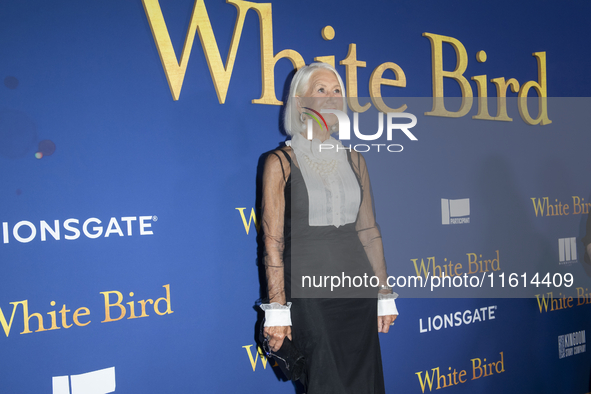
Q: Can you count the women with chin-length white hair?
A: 1